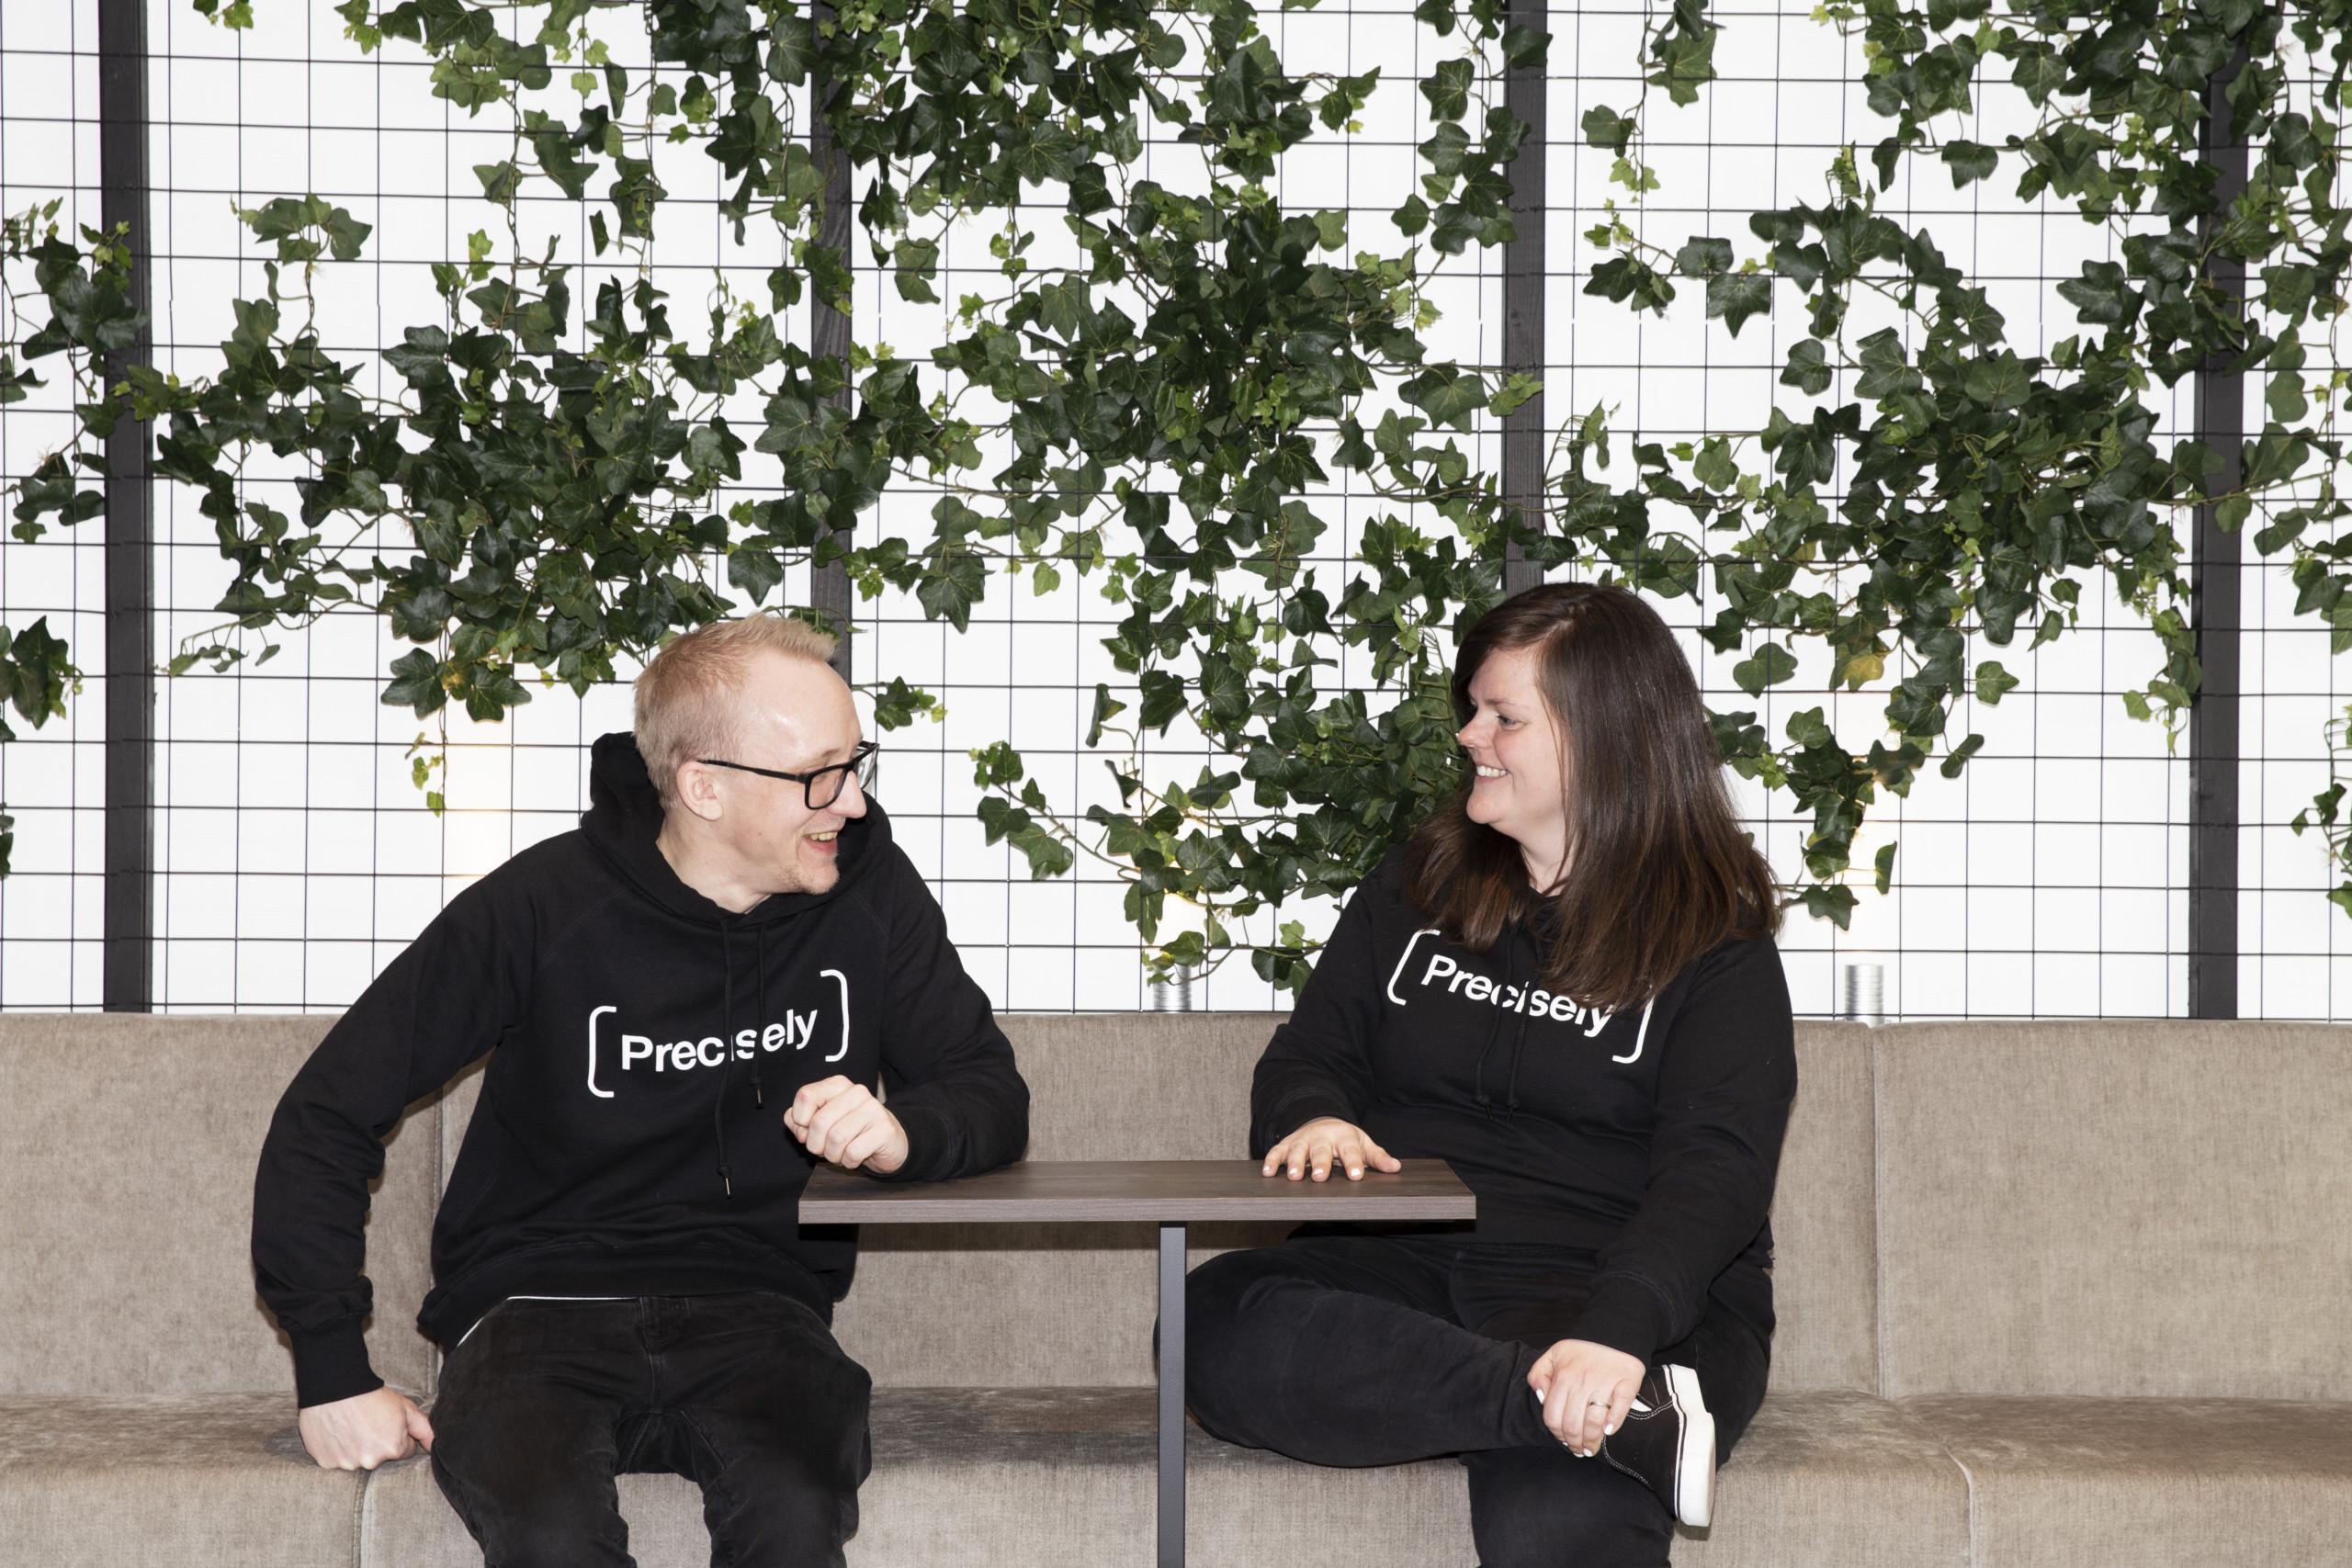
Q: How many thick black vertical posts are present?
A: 4